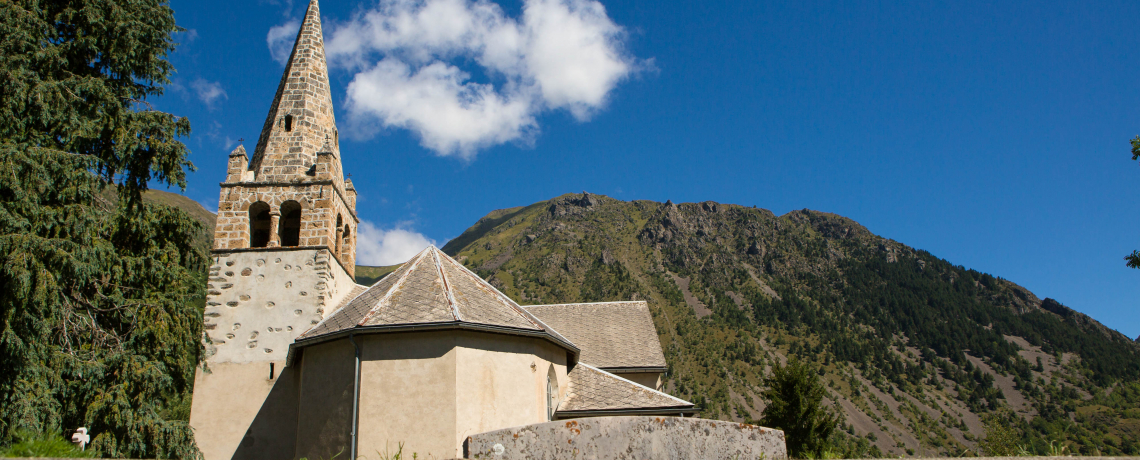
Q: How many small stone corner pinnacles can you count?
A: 3